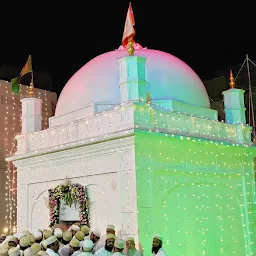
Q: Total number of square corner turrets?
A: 3